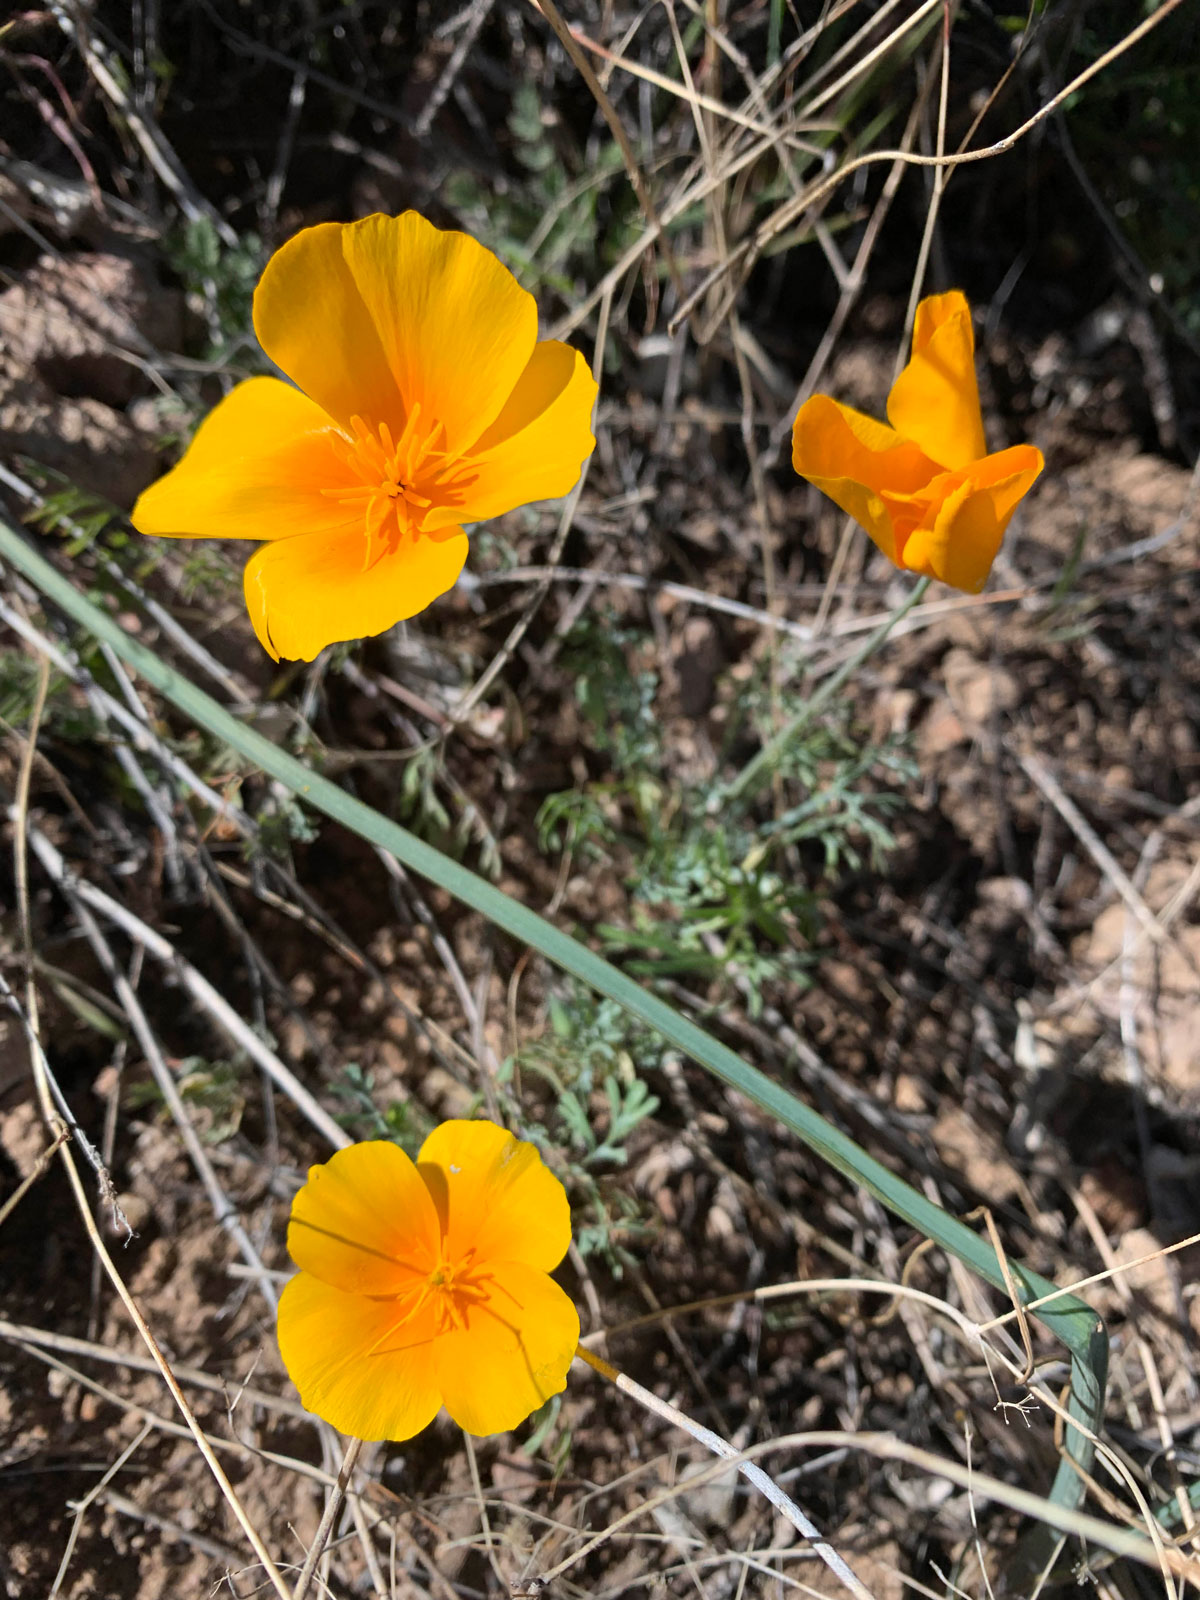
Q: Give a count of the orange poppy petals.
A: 13